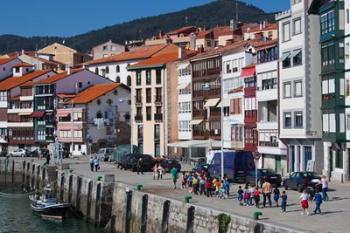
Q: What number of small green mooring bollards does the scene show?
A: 5